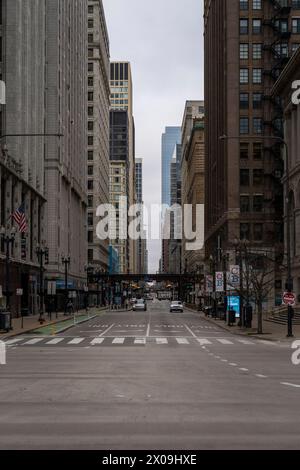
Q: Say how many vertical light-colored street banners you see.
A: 3